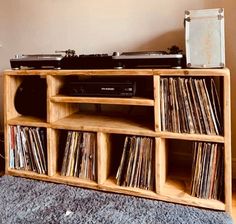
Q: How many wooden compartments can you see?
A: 8